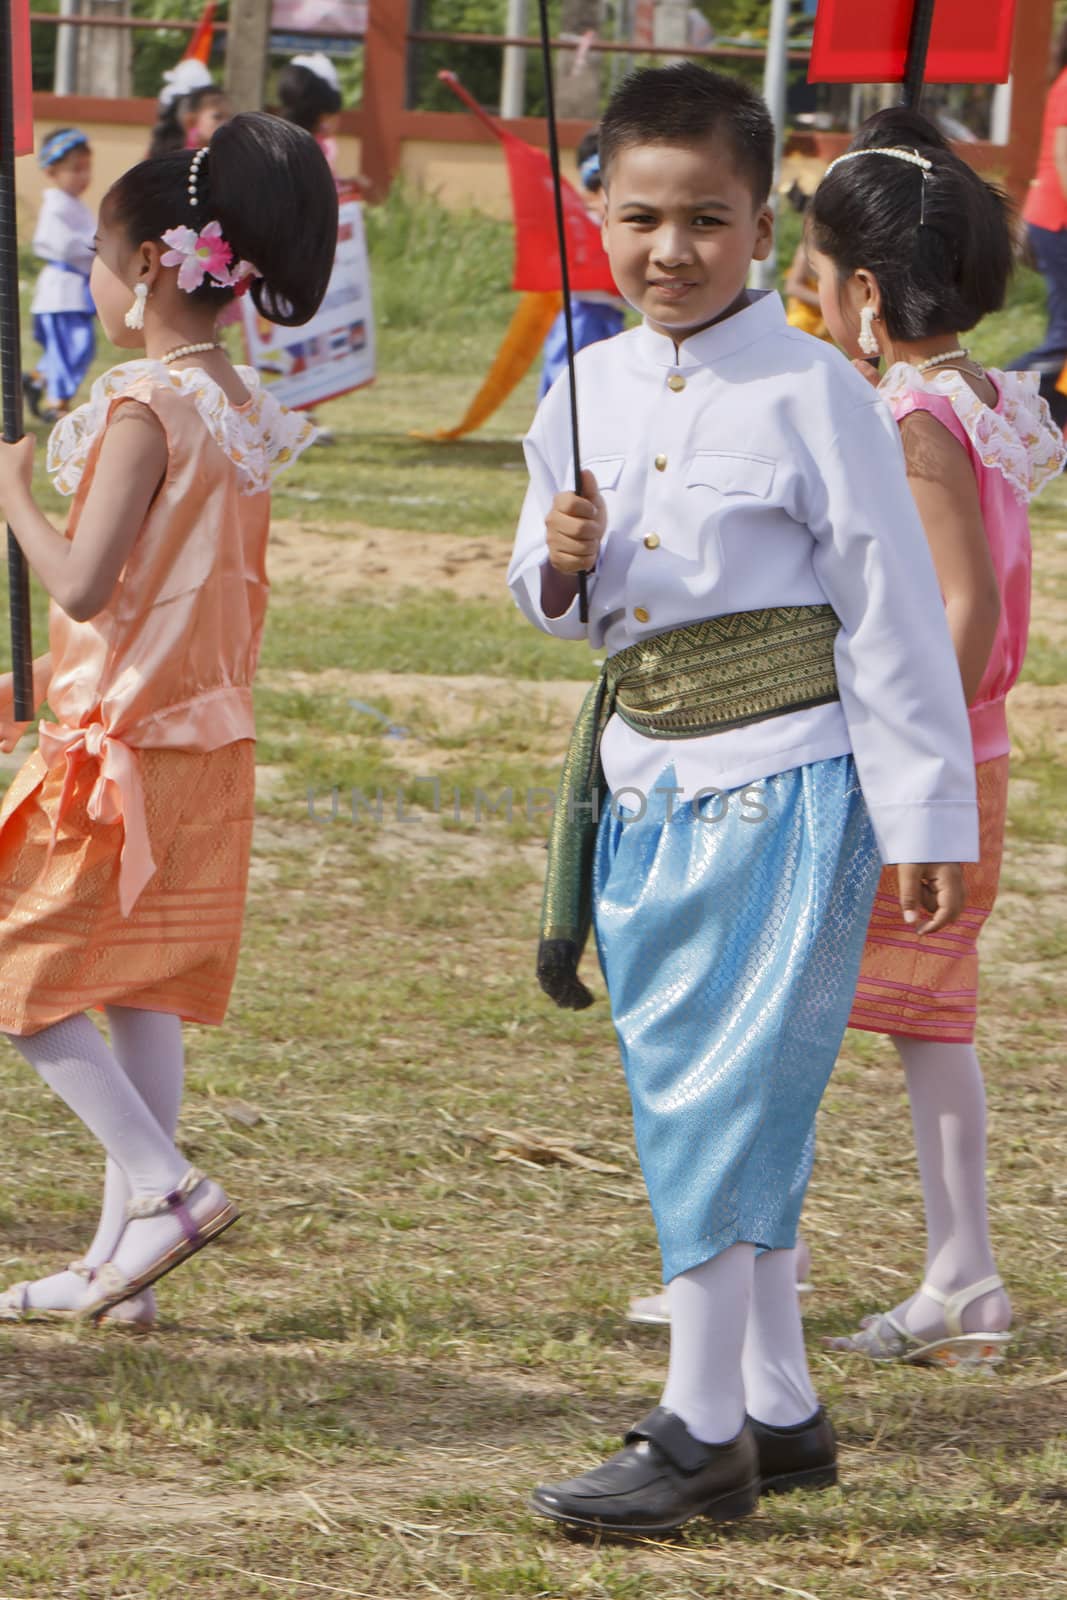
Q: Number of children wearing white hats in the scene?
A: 2